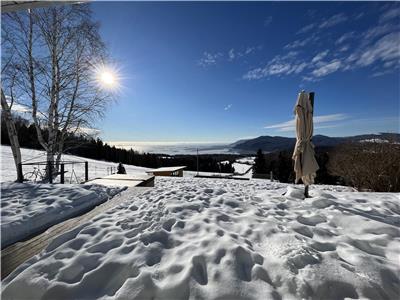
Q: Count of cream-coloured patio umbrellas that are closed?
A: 1